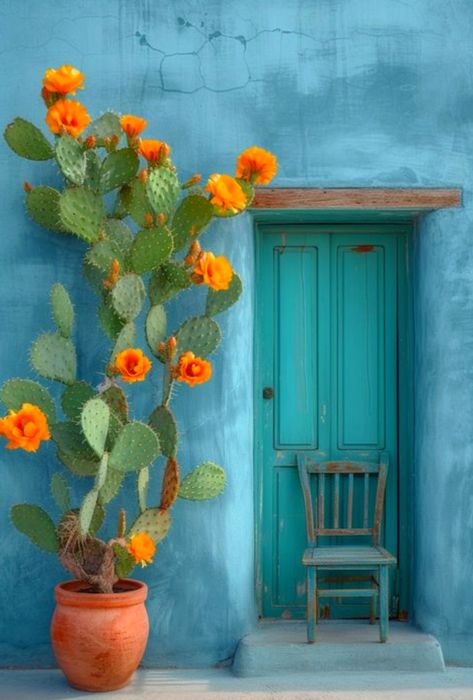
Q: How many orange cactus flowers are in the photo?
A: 11